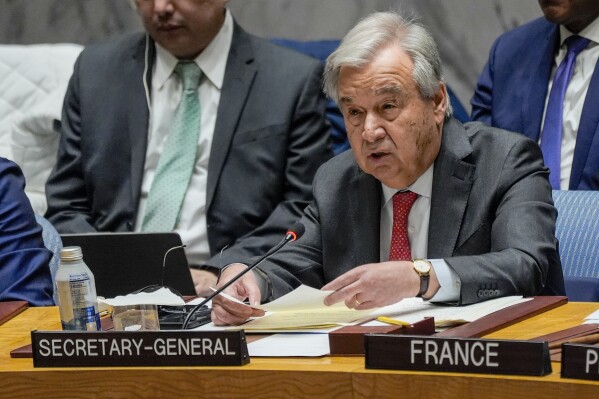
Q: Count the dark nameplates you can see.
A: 3